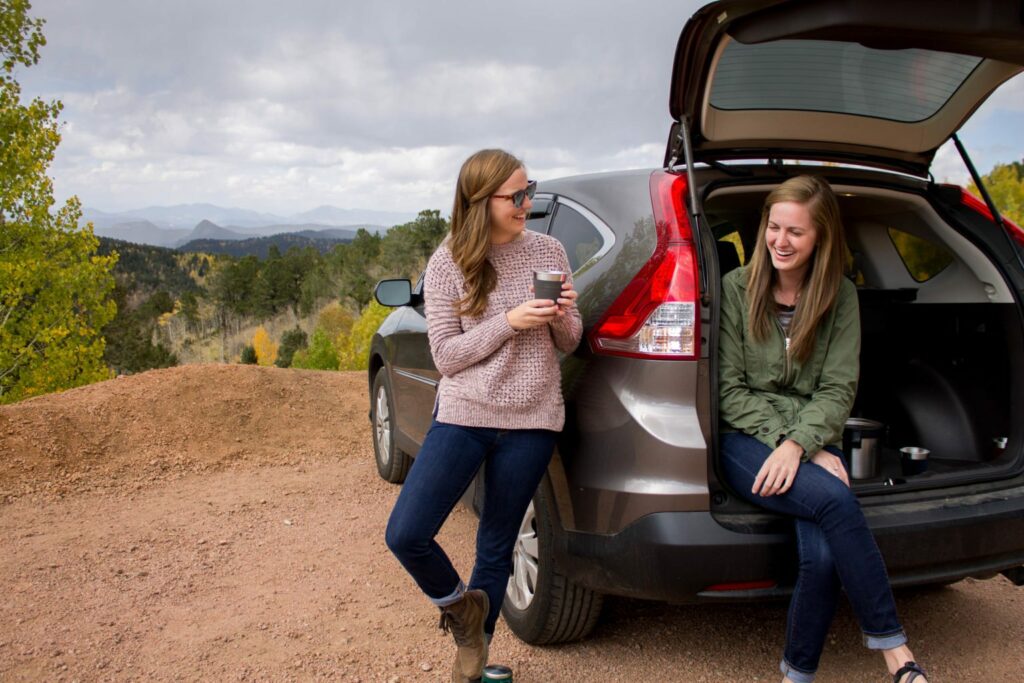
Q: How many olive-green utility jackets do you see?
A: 1